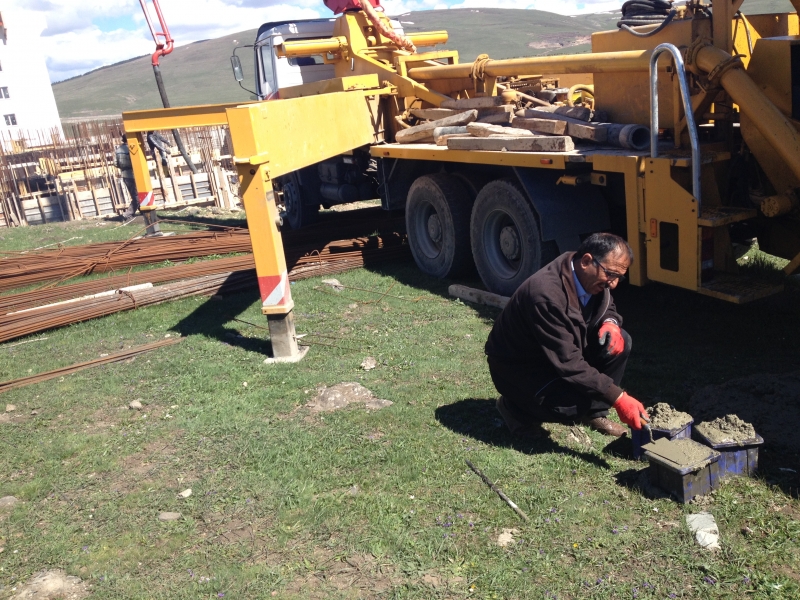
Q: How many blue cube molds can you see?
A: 3